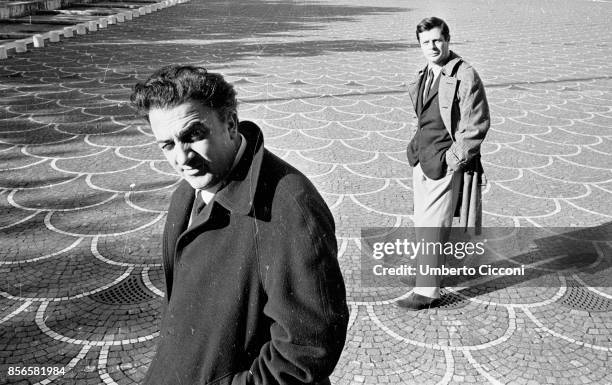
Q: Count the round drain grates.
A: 3